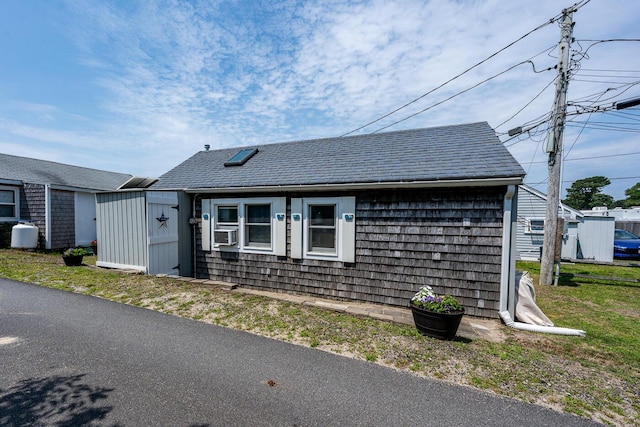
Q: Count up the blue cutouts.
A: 4